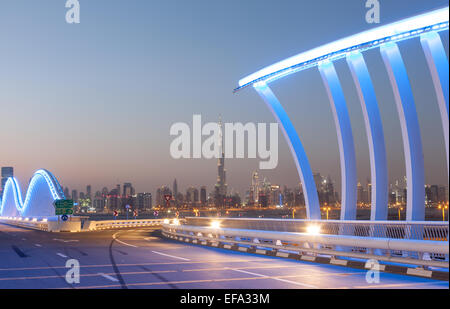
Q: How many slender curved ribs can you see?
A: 5